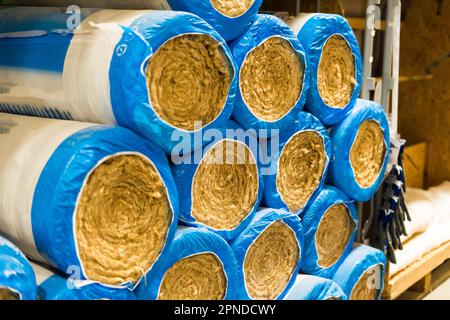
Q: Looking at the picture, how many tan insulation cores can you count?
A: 13